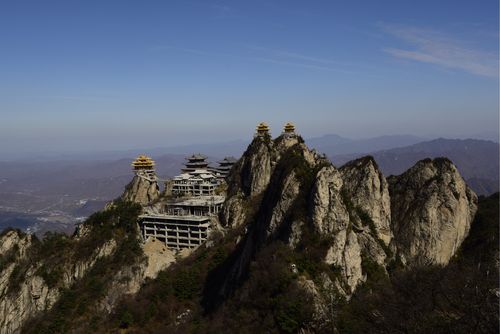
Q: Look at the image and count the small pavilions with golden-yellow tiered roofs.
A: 3